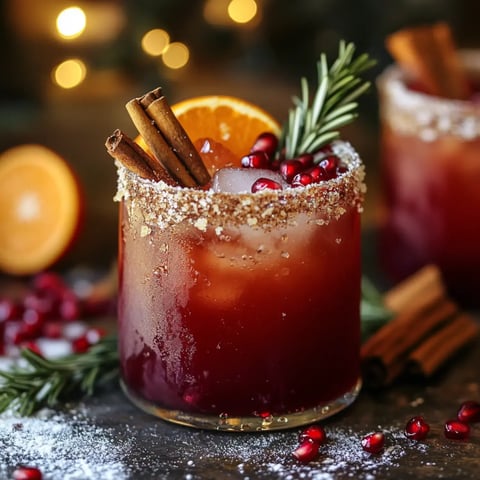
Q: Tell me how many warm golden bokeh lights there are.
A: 5